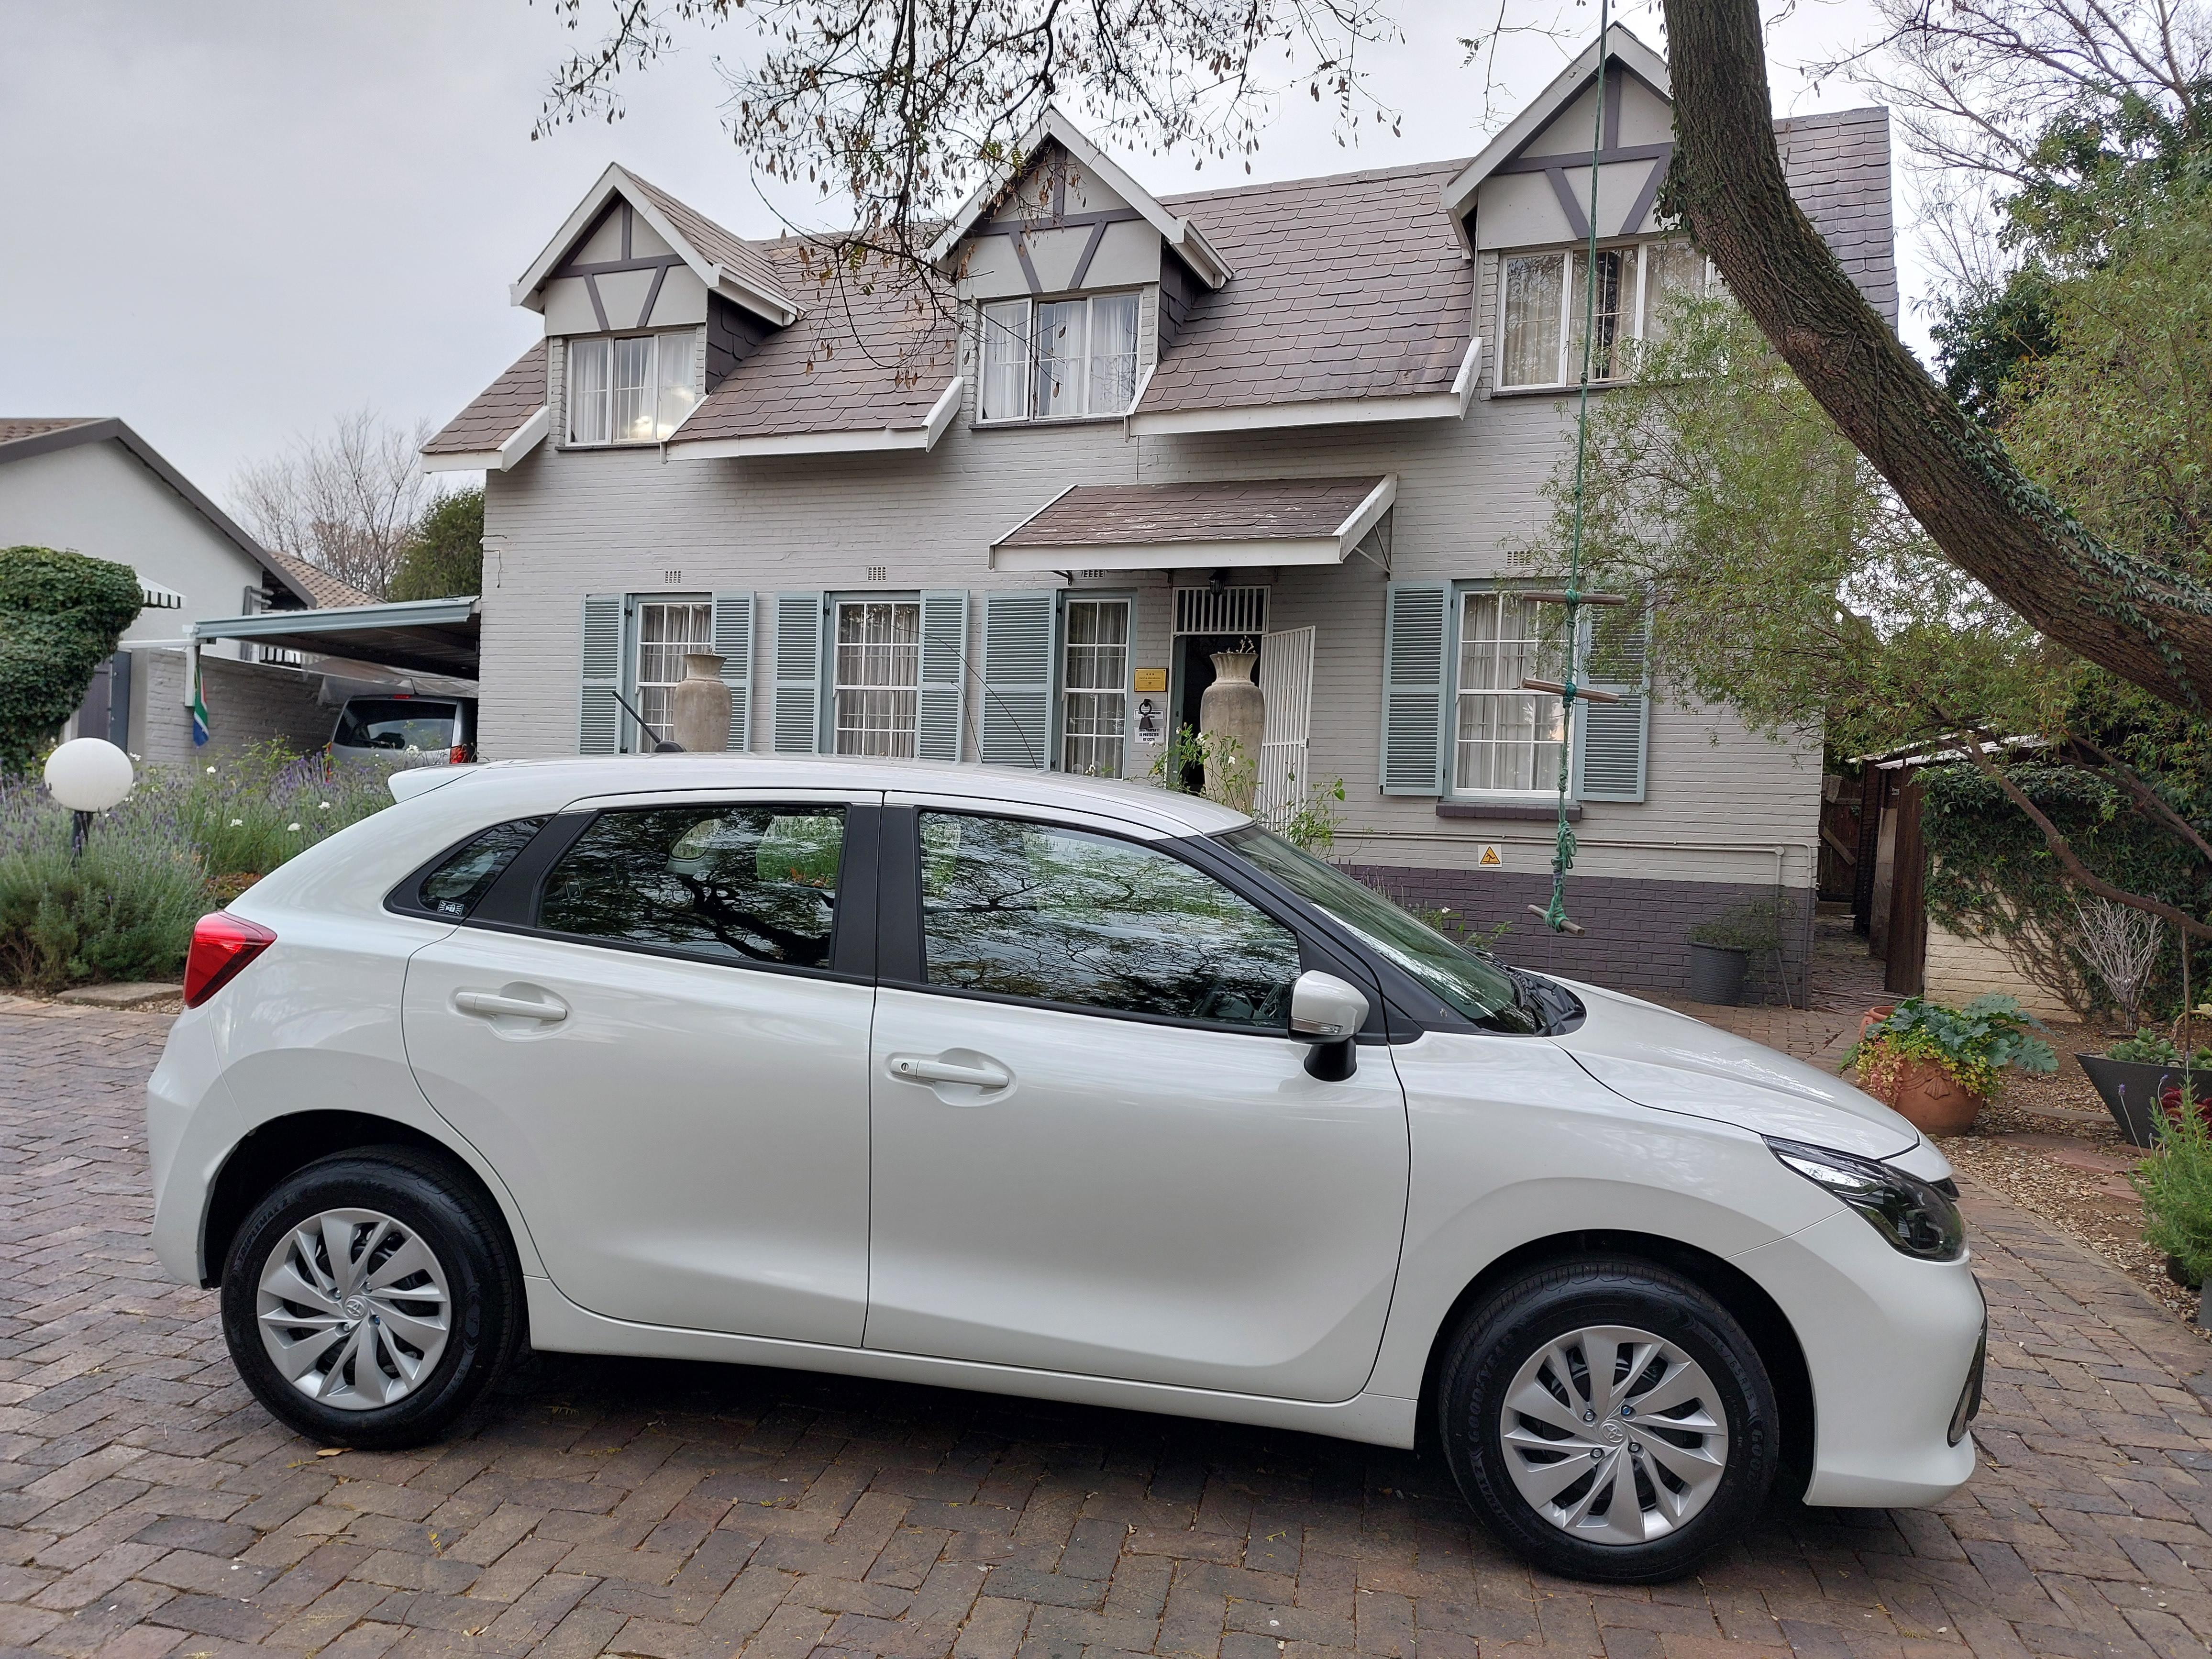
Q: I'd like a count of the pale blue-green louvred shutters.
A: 7